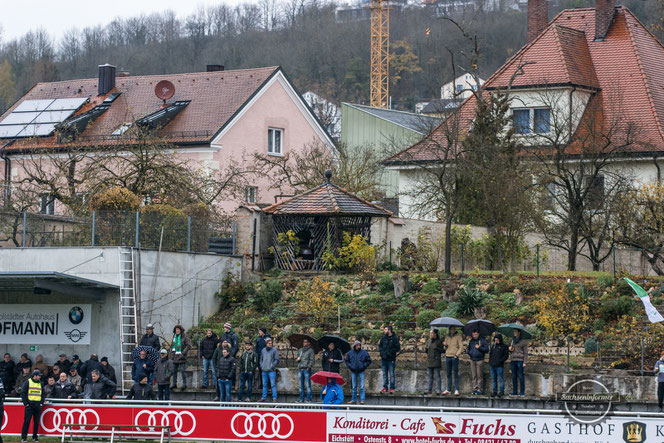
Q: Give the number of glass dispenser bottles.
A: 0